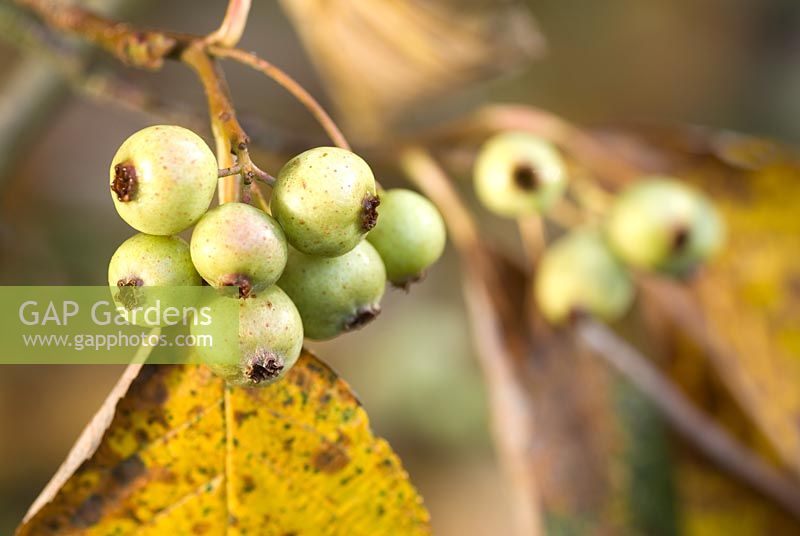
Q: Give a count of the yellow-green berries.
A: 10